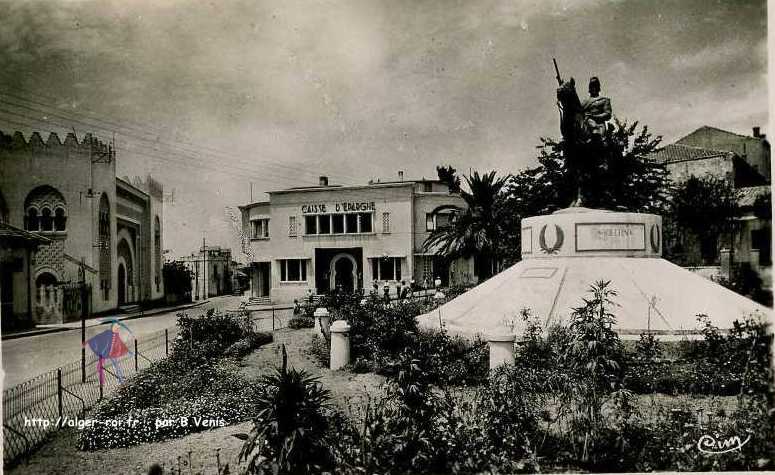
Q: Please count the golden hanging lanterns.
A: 0